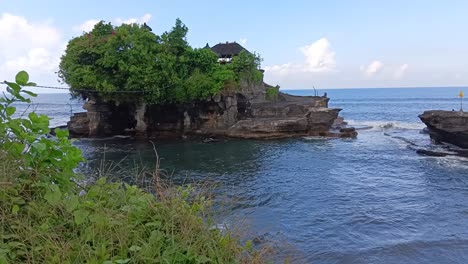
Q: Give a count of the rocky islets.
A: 2